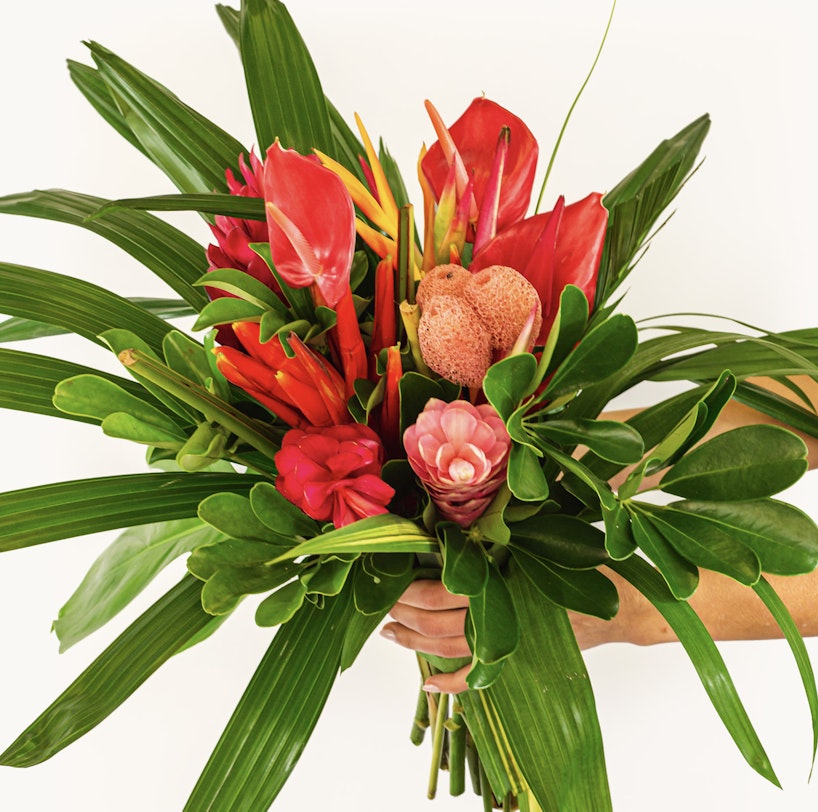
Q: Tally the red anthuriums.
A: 3